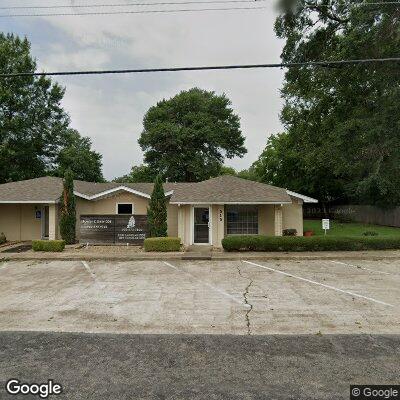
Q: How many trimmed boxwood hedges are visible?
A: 3